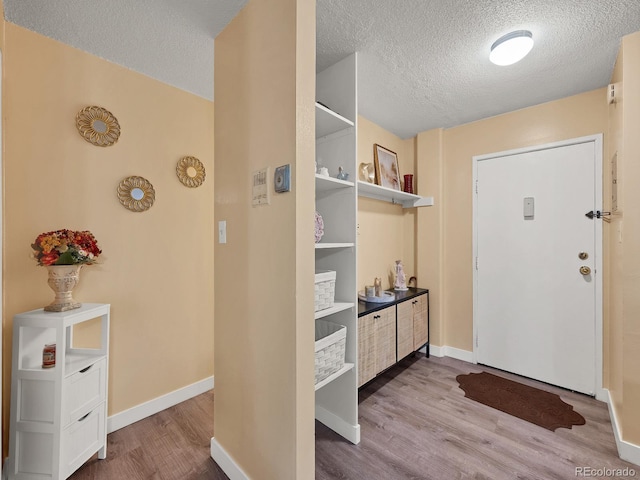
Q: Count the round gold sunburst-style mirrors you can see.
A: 3